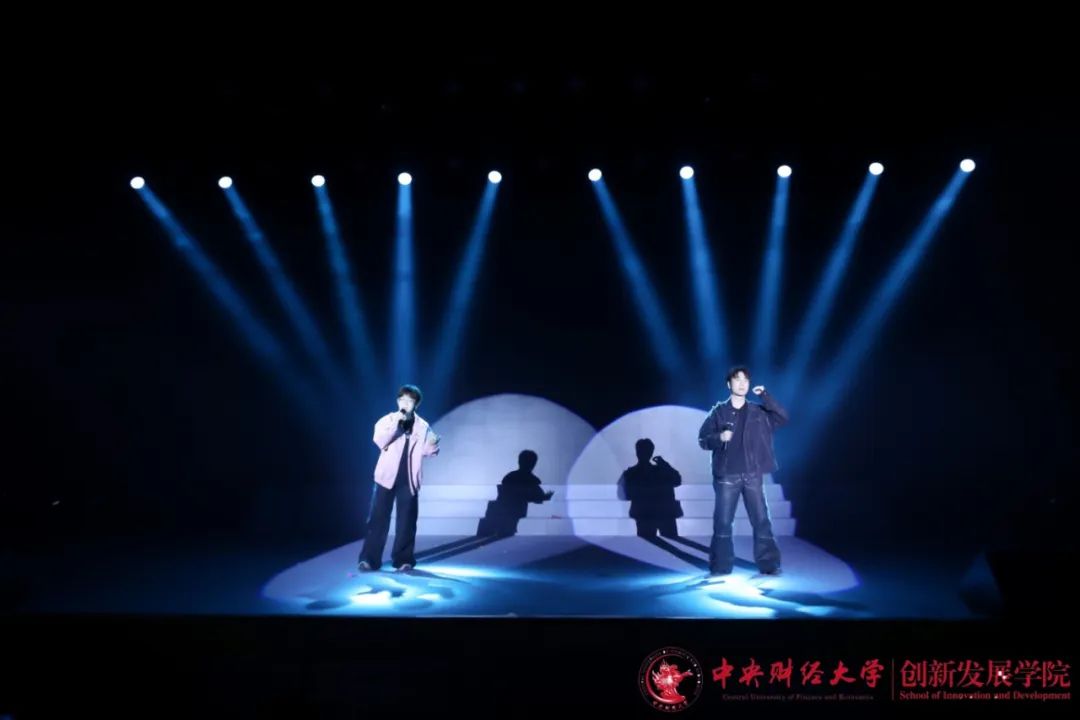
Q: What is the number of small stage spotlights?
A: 10